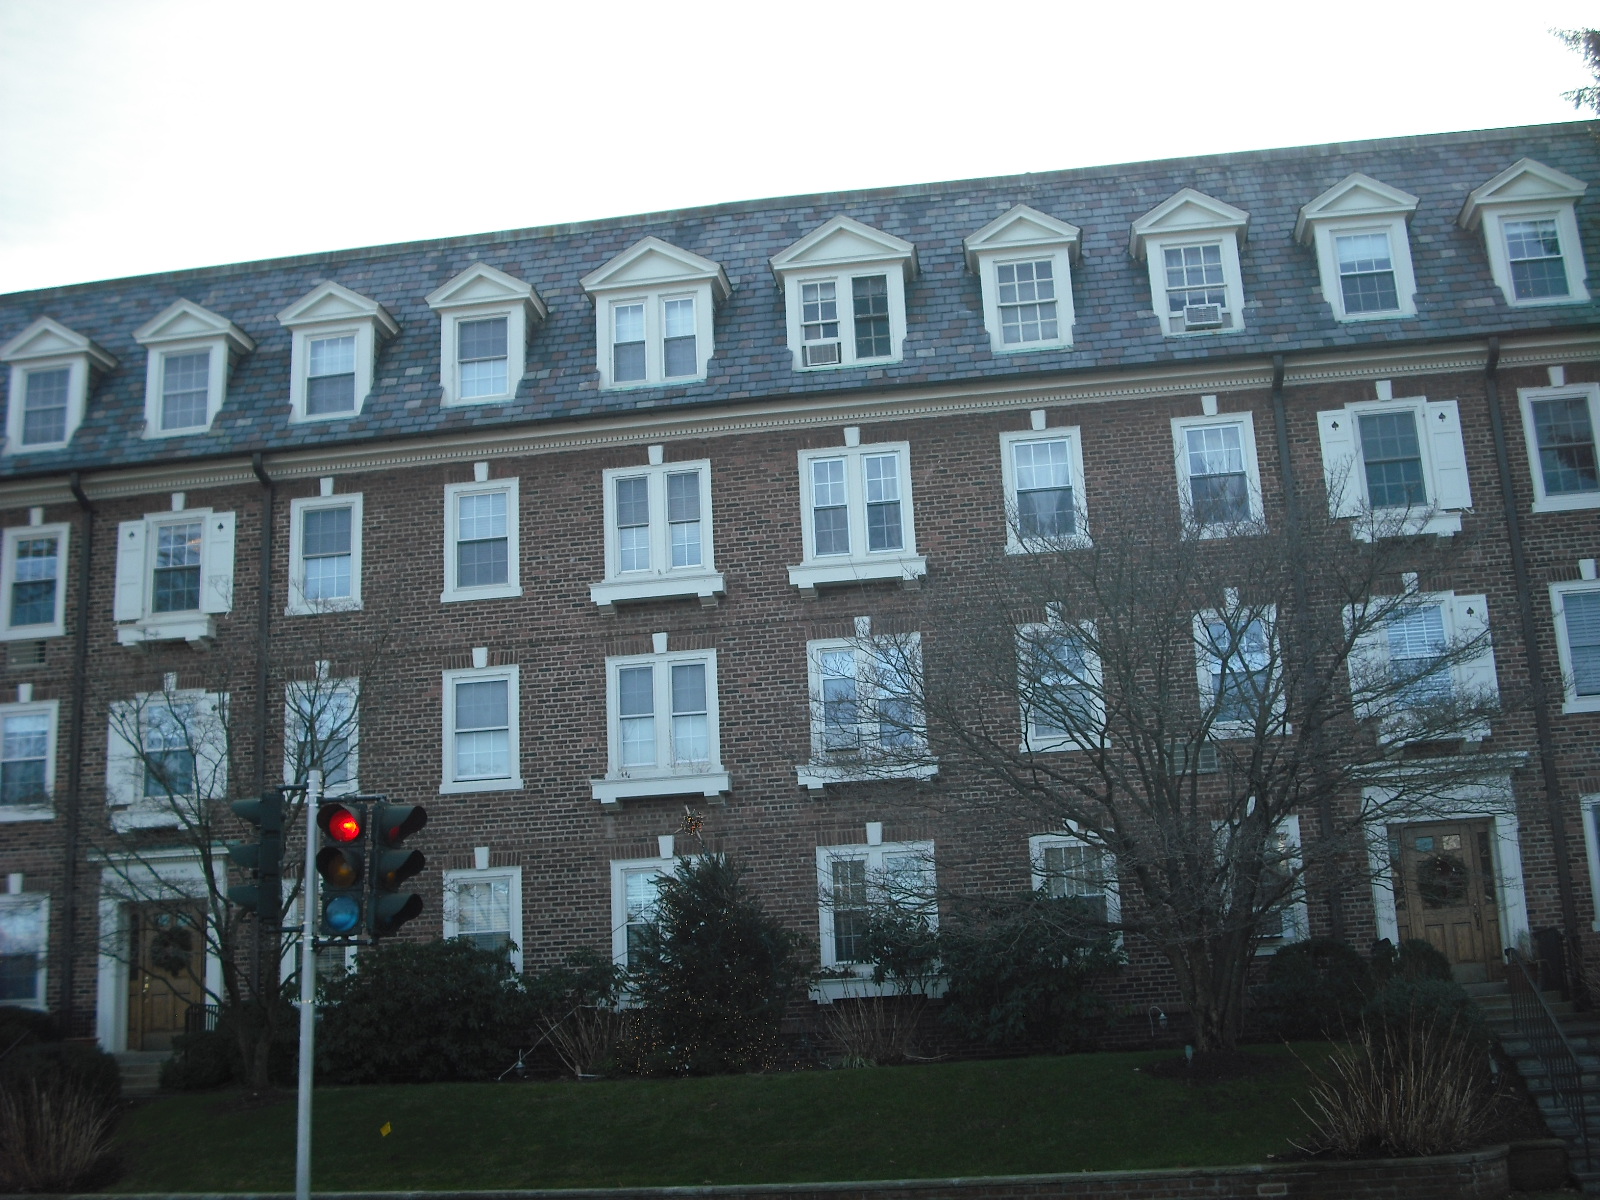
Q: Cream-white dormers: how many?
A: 10